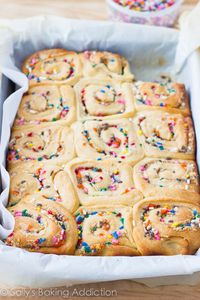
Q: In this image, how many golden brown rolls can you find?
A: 14